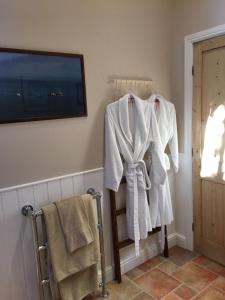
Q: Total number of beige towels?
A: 2